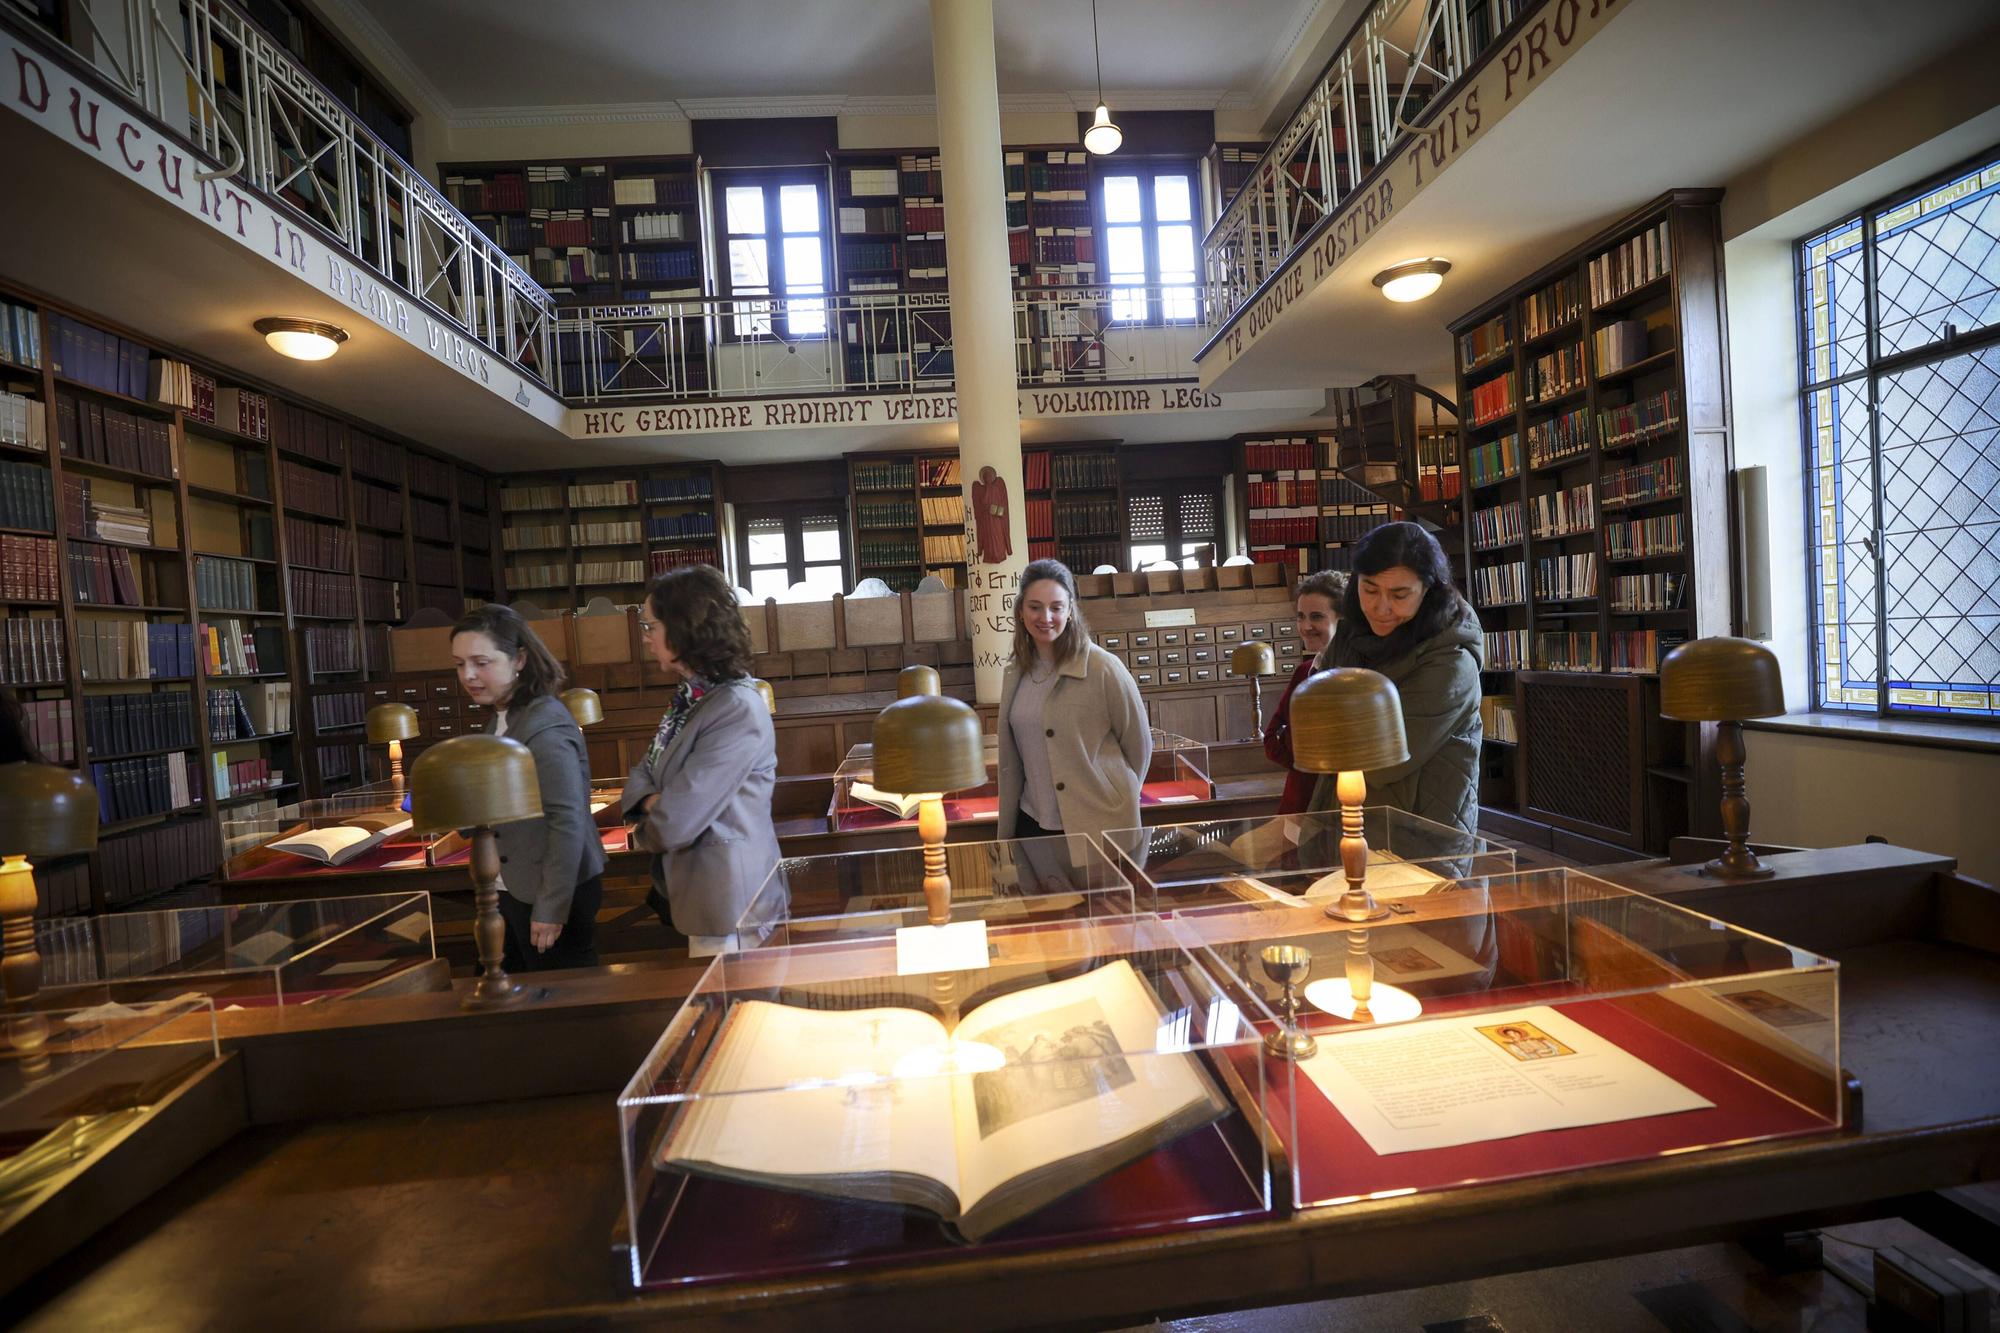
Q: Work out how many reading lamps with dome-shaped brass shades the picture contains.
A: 10